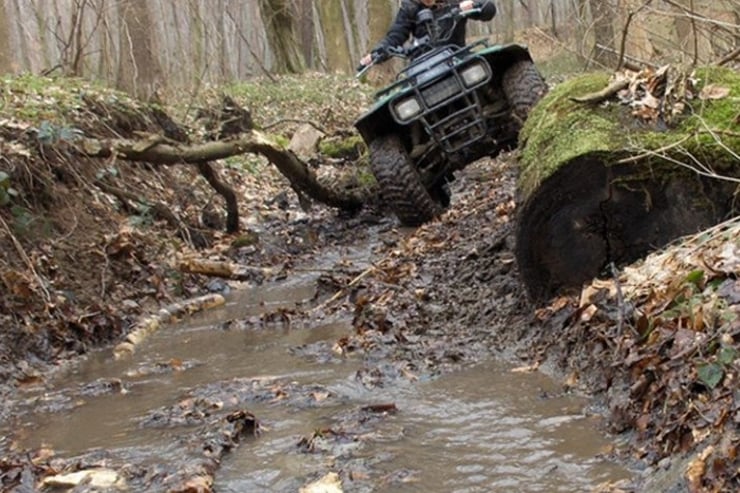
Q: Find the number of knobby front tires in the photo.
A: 2